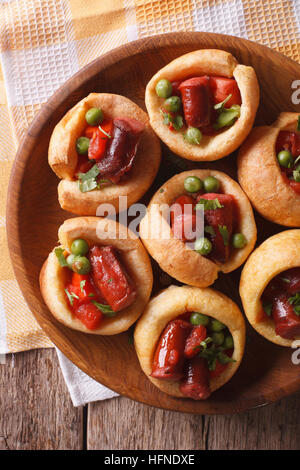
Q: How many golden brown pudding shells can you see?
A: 7